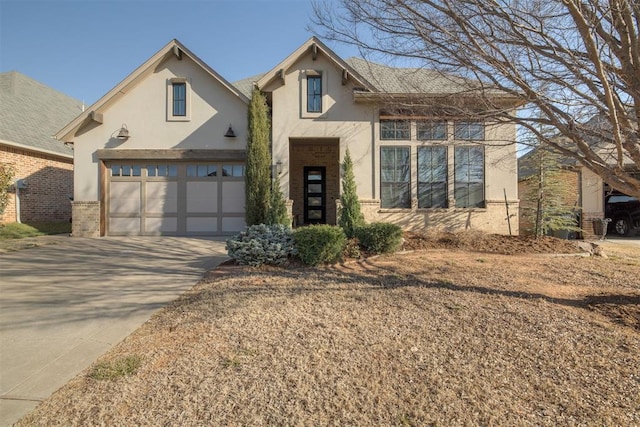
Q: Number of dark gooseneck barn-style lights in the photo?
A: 2